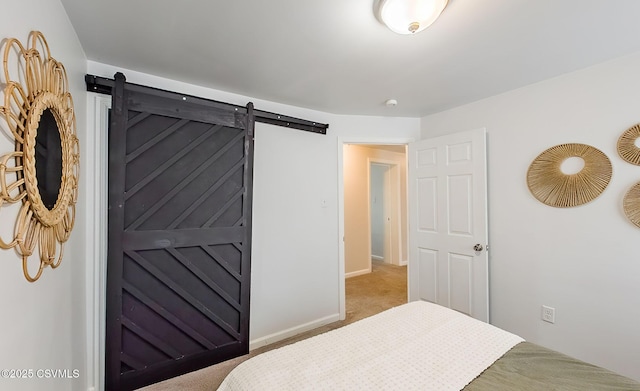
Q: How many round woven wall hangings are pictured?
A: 3